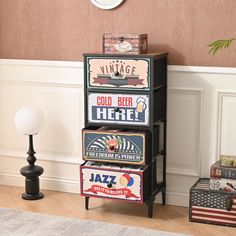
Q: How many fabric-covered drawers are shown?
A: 4